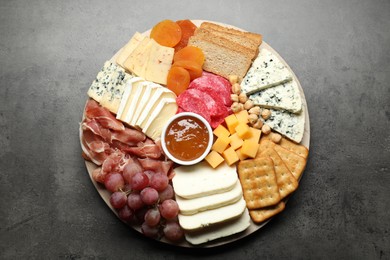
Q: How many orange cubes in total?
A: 11